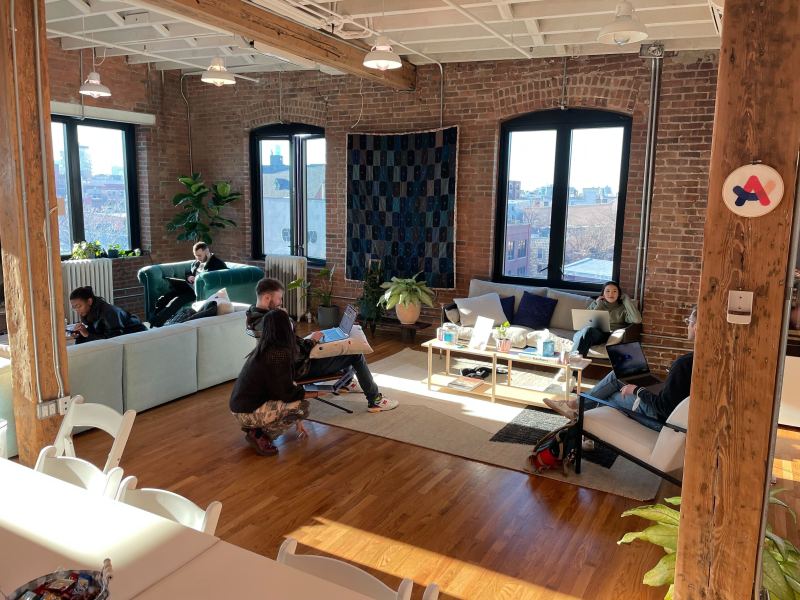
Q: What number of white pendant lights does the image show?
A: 4